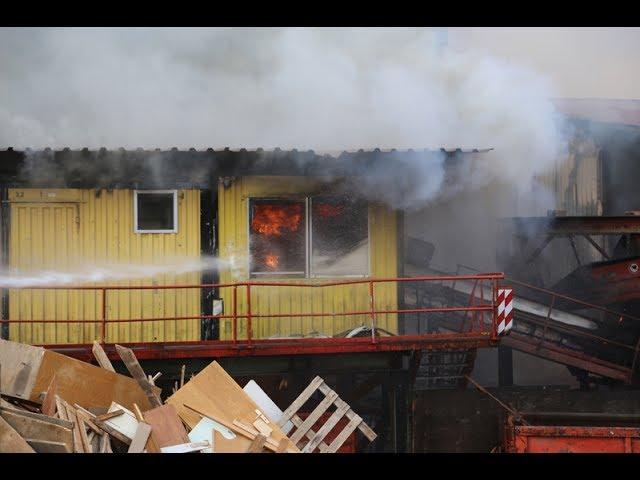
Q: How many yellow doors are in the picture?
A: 1